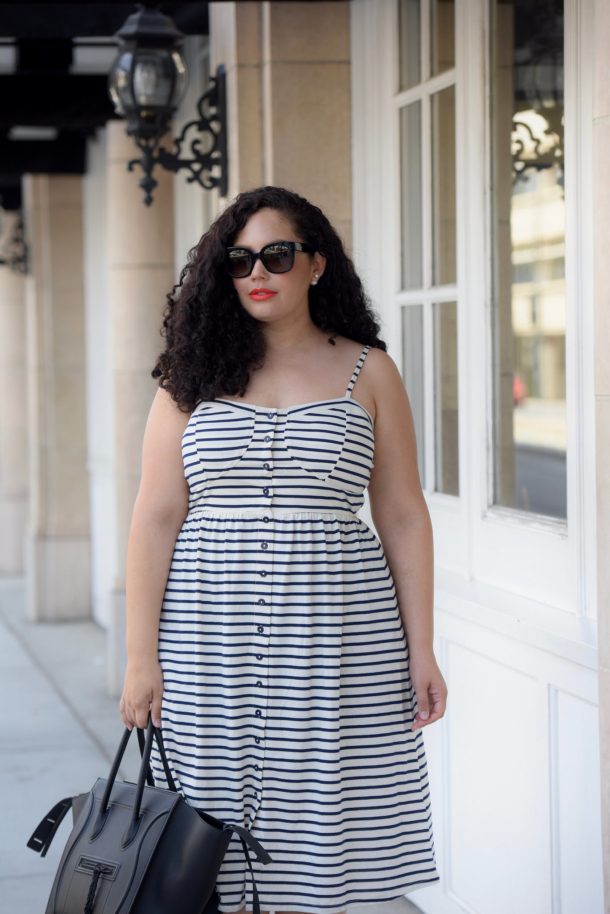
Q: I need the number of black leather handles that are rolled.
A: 2